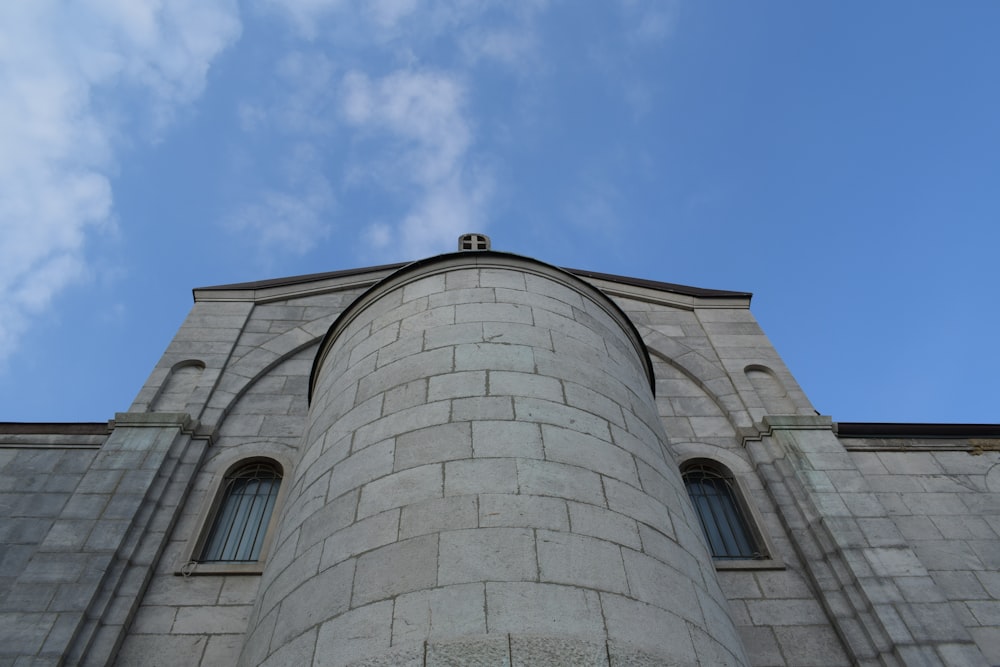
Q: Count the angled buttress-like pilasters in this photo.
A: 2